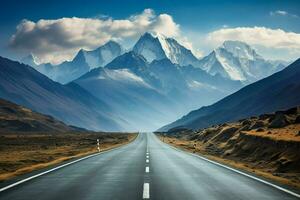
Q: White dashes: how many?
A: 5